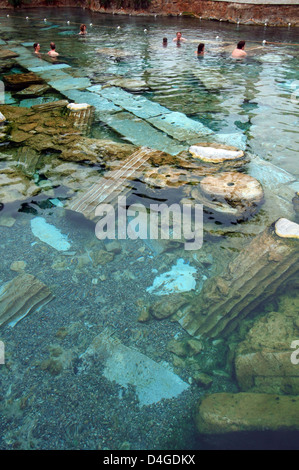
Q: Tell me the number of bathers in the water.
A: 7